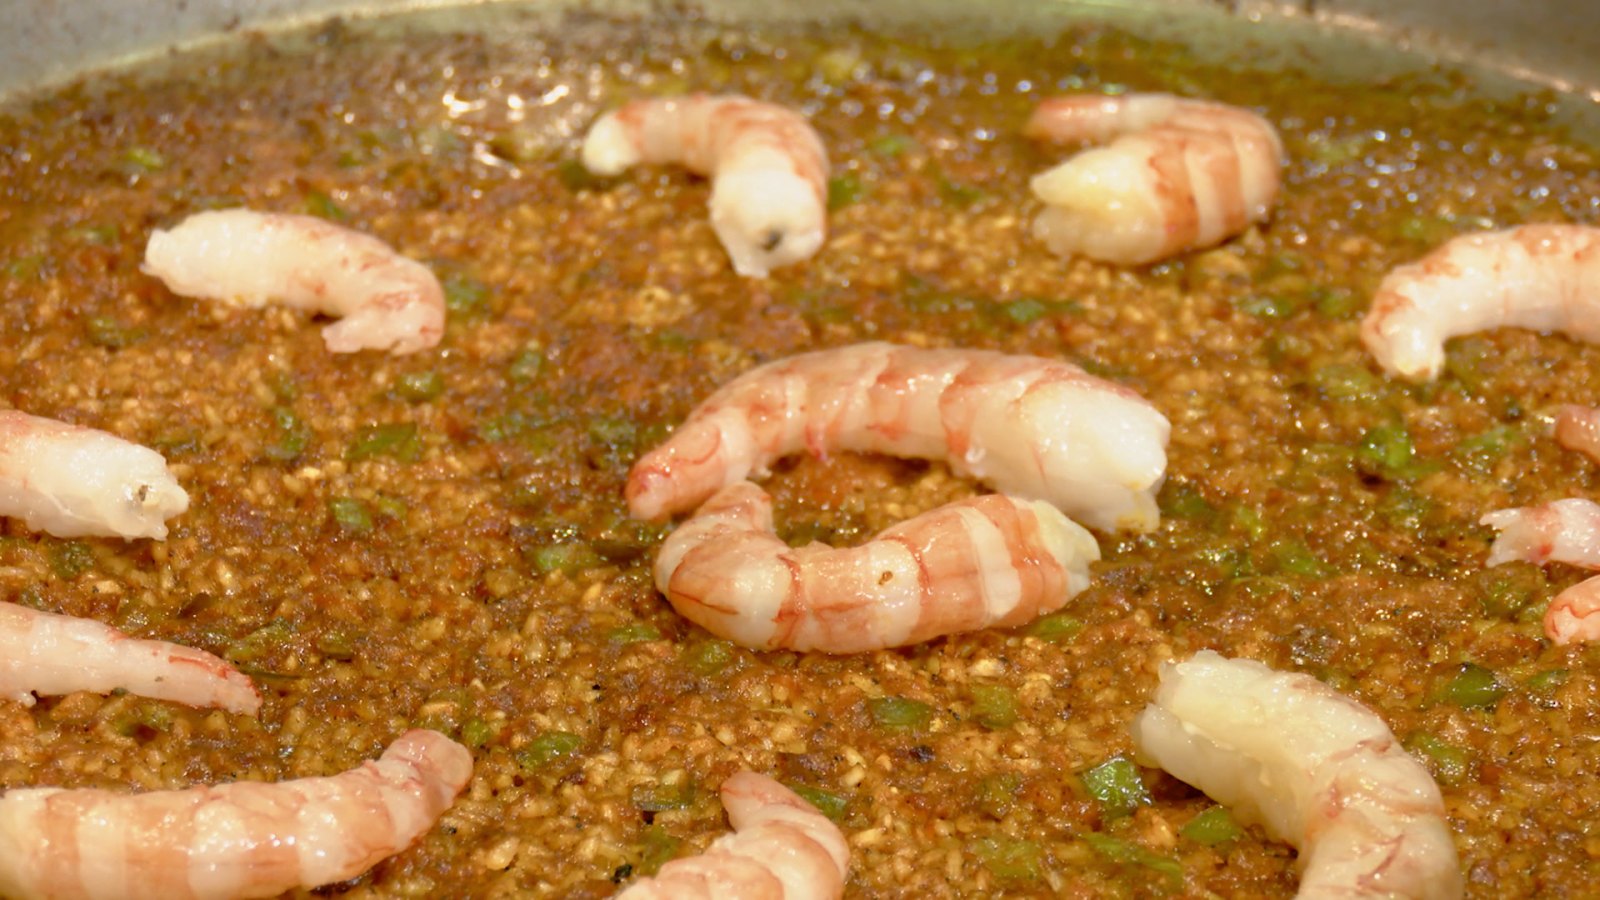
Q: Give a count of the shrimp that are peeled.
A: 14